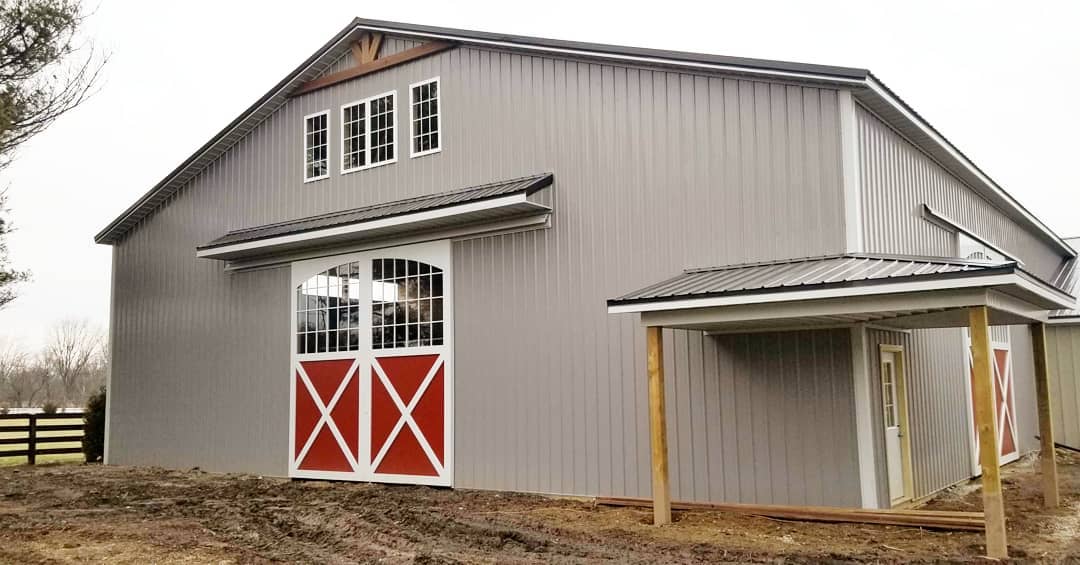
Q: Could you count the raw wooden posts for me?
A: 3